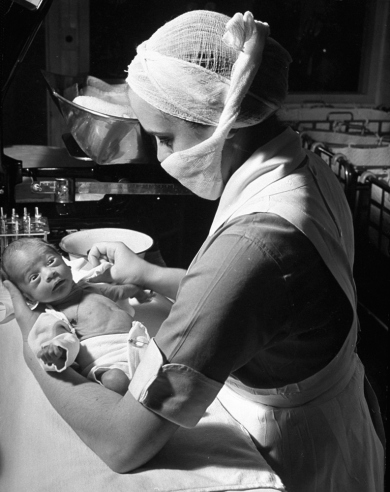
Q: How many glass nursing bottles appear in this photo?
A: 4